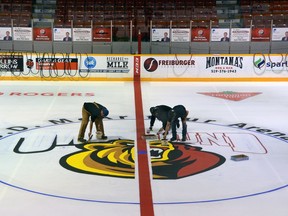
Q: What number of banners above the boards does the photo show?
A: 13